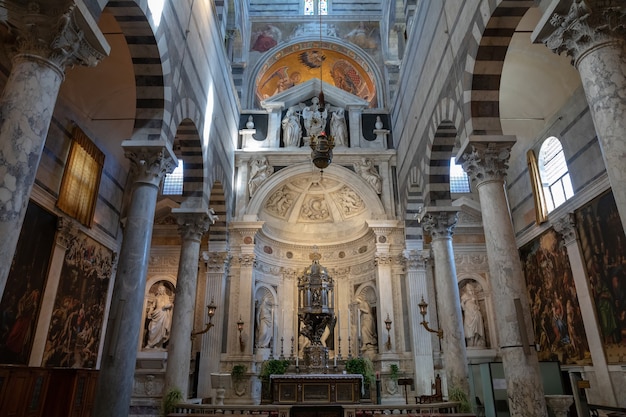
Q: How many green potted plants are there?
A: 6